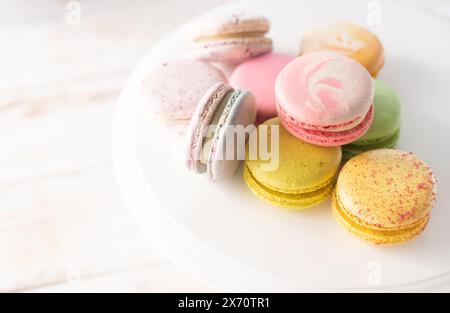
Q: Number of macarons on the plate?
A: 9